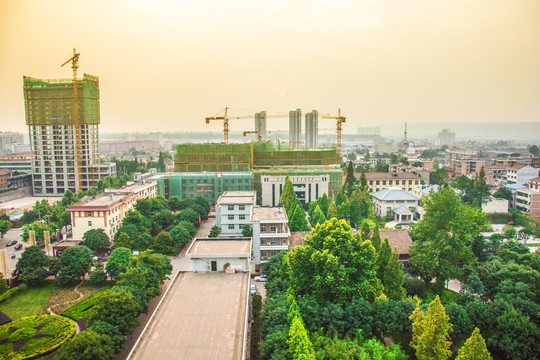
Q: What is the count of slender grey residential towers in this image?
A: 3